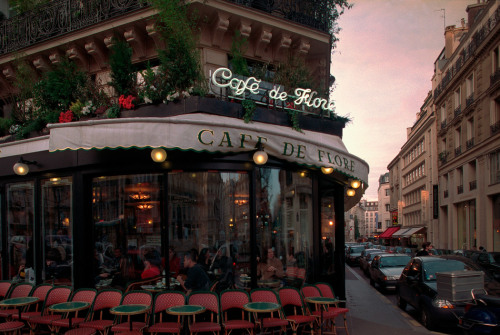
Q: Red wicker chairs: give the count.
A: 14